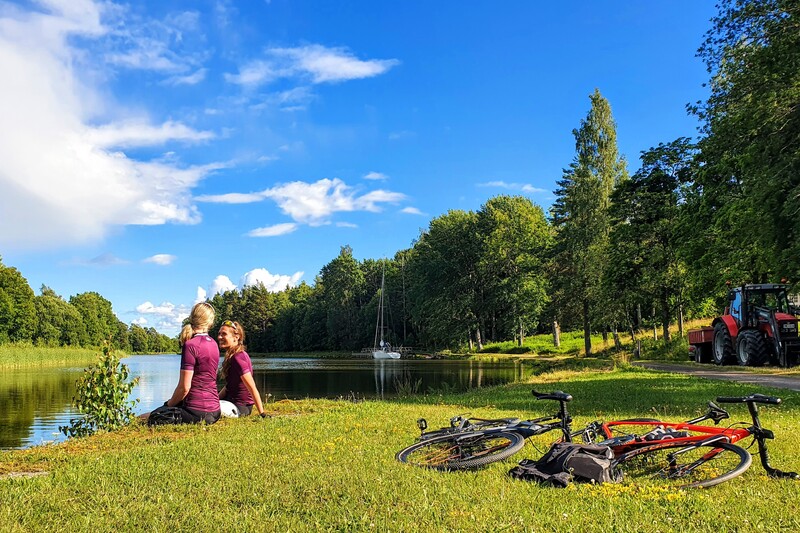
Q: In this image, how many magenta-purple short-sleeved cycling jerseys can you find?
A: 2